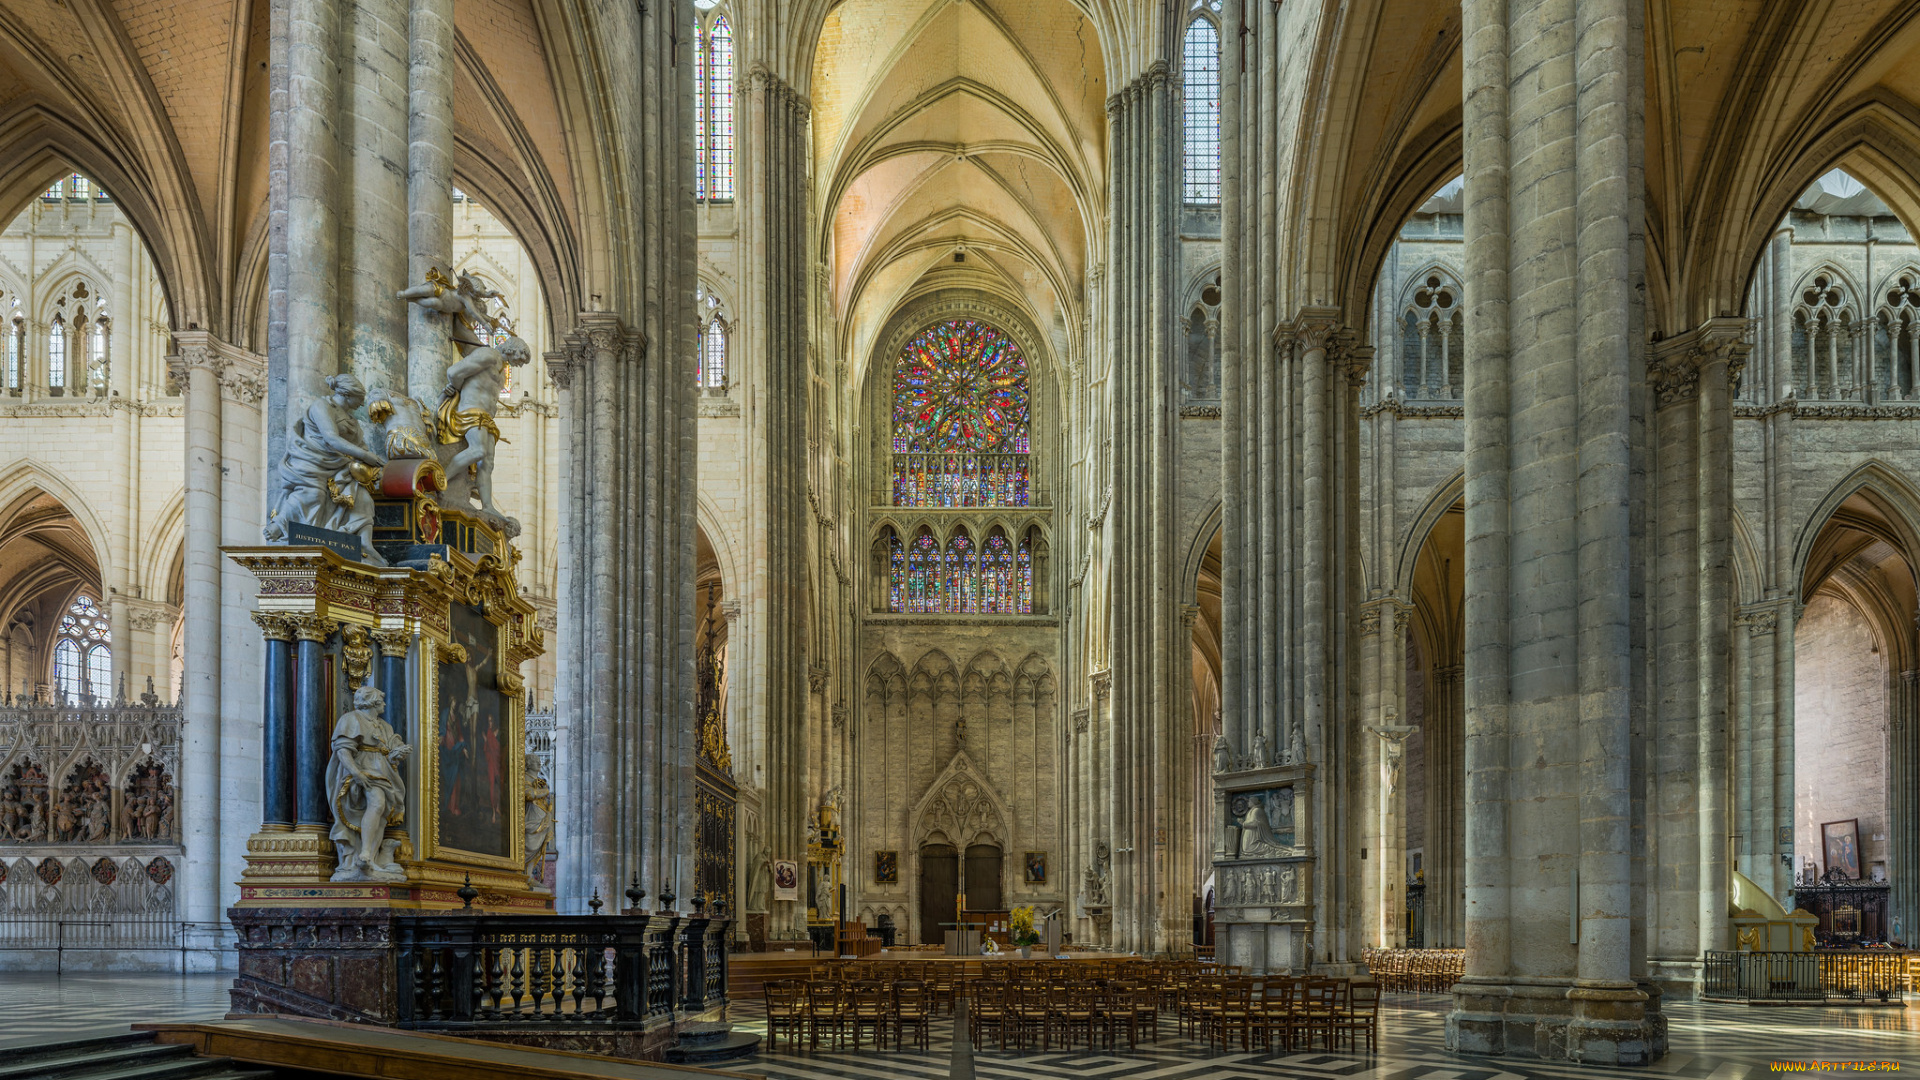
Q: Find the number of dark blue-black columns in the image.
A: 3